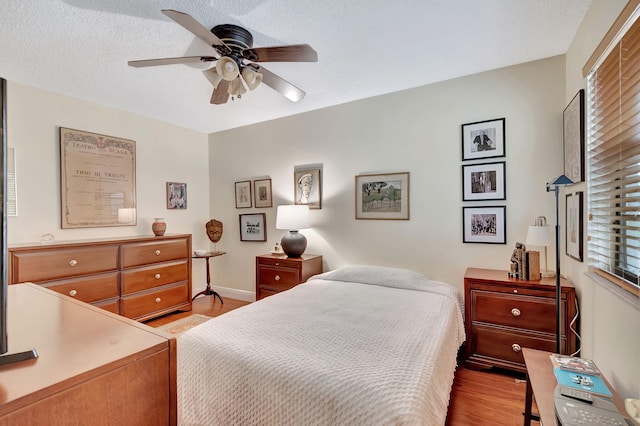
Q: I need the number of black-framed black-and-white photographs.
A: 3